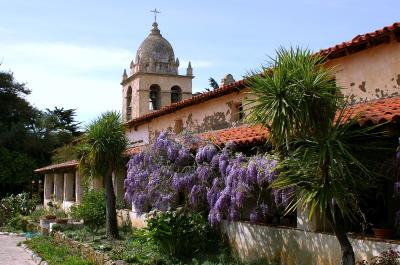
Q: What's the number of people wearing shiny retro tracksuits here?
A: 0